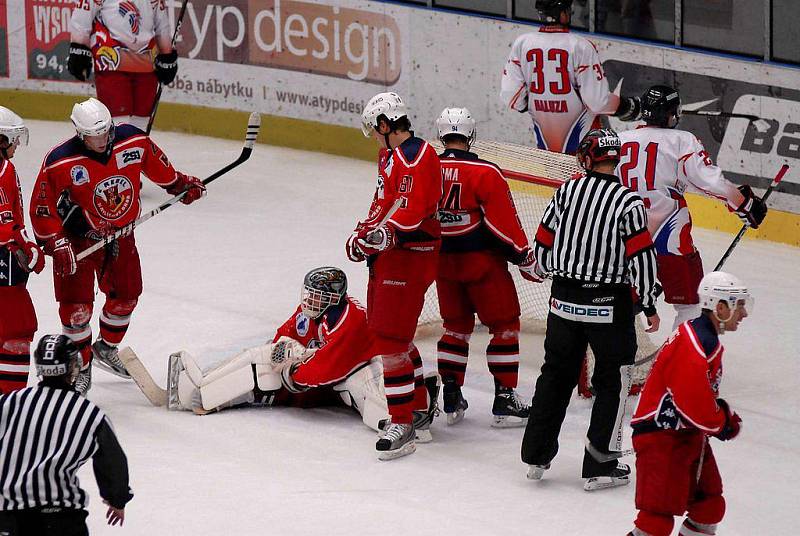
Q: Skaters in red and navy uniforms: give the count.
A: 6